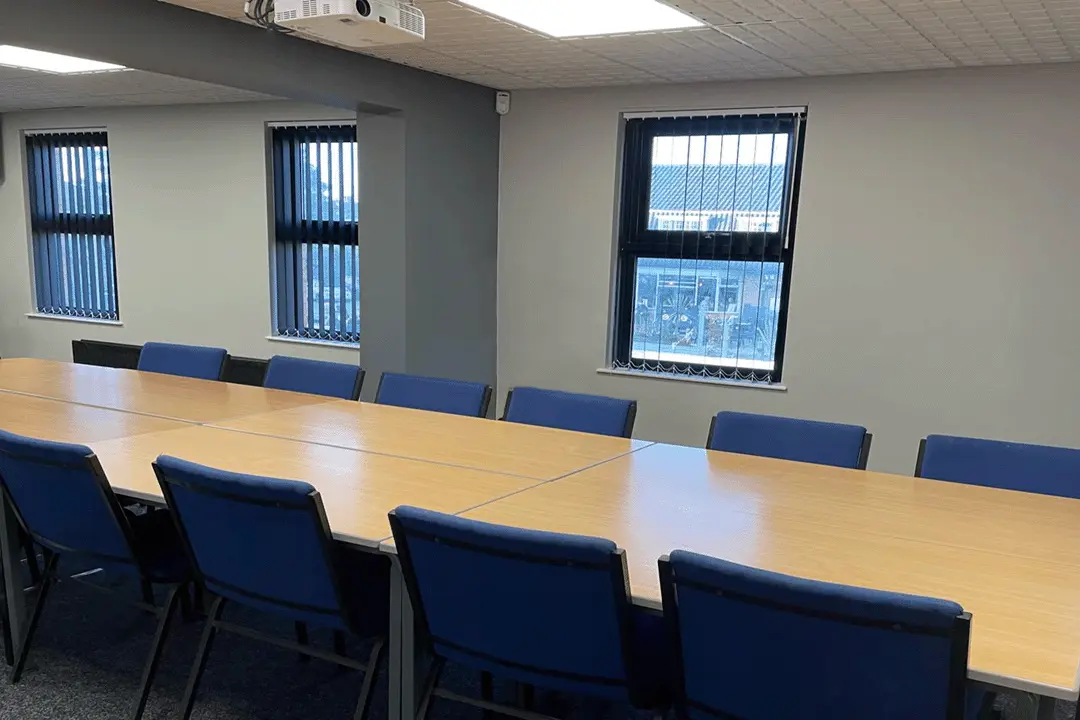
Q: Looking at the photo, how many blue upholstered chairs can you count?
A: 10